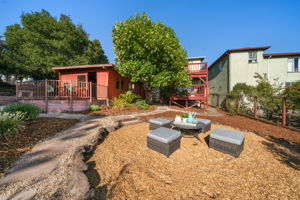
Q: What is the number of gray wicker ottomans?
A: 4